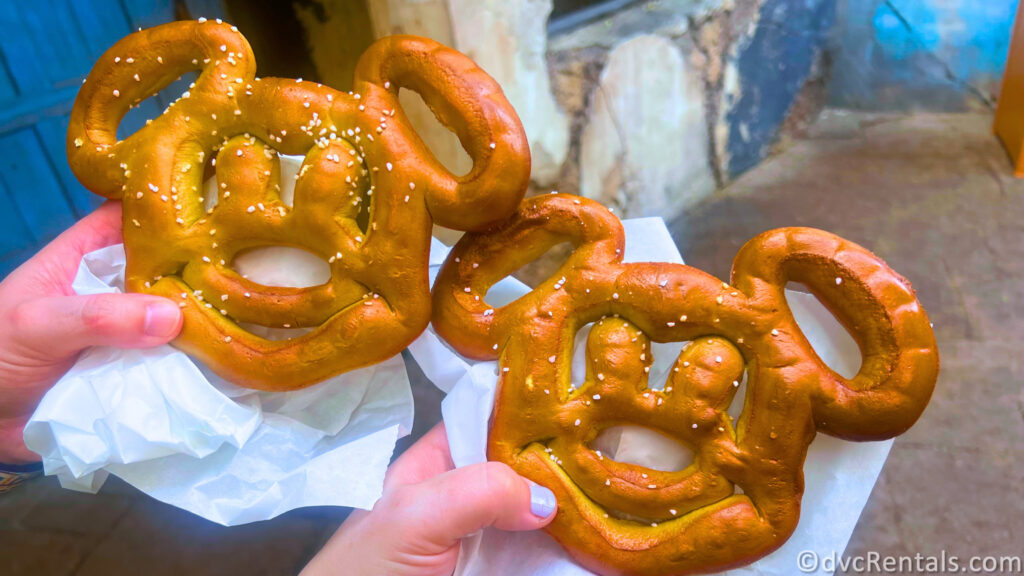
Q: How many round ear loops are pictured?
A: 4